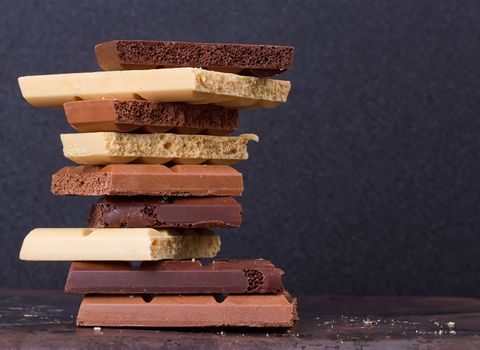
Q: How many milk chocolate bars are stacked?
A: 3